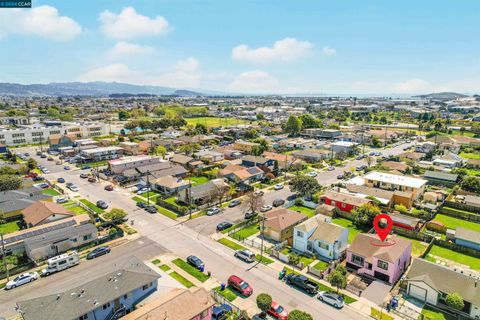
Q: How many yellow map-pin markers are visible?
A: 0